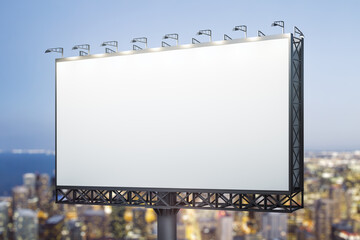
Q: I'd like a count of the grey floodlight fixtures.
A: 8